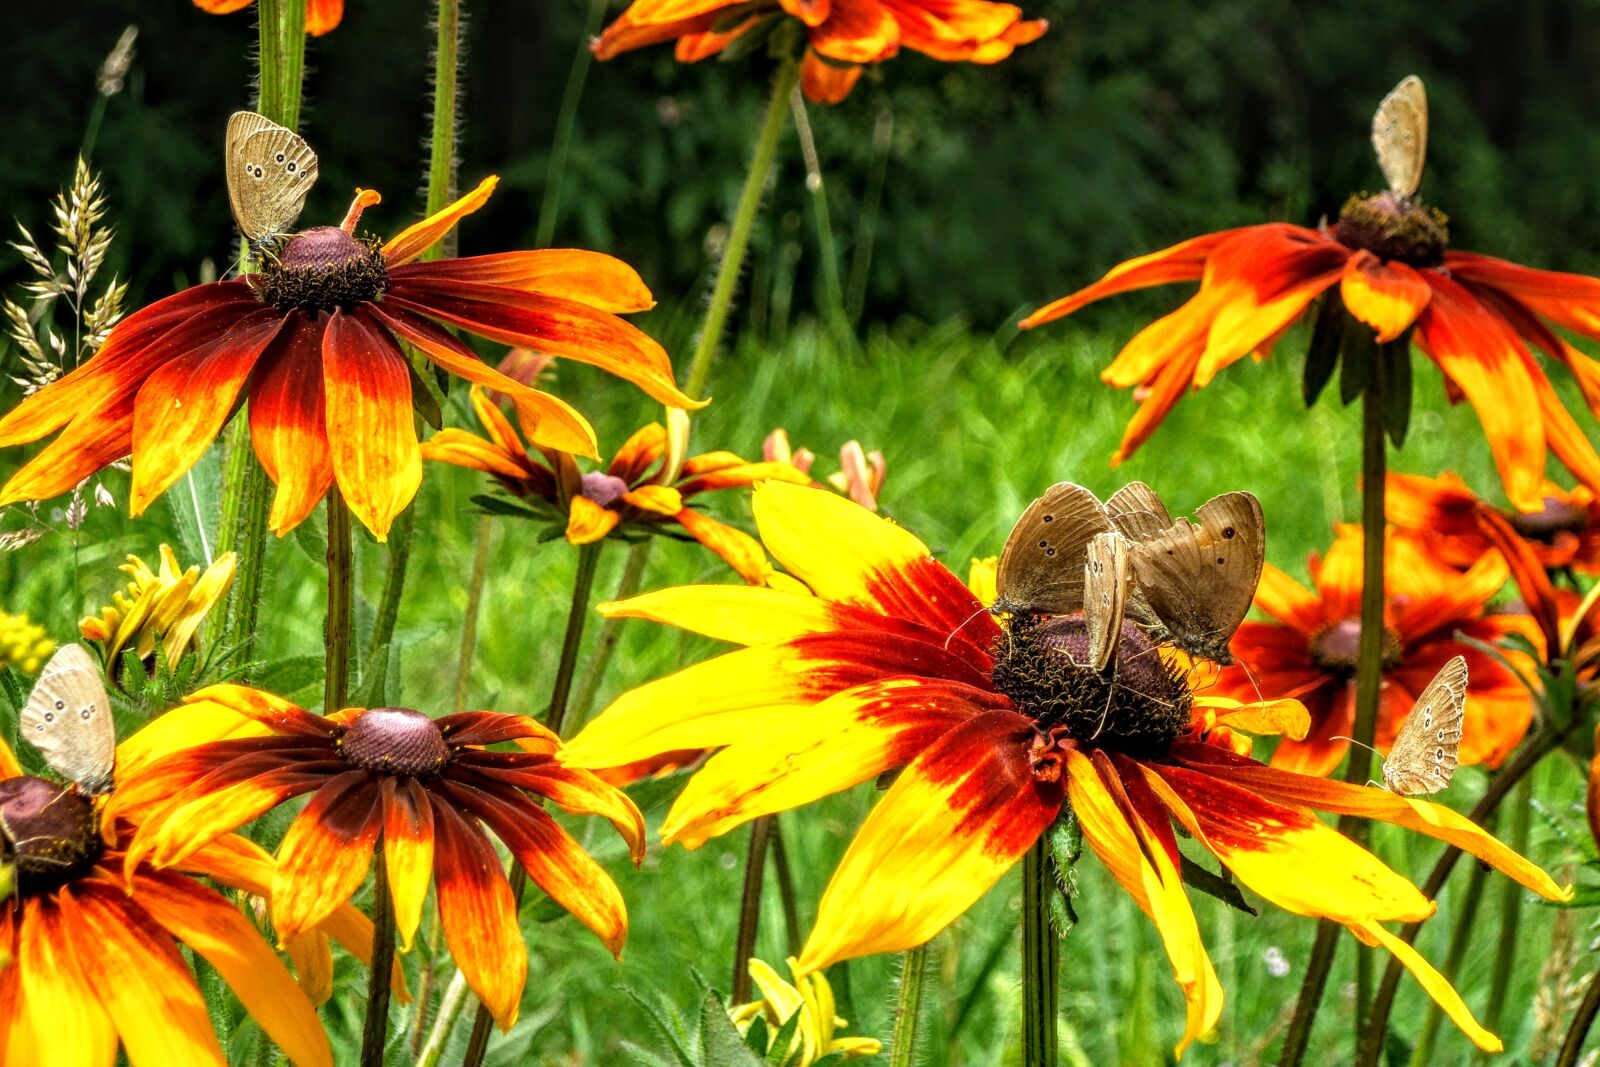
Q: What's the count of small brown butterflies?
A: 8